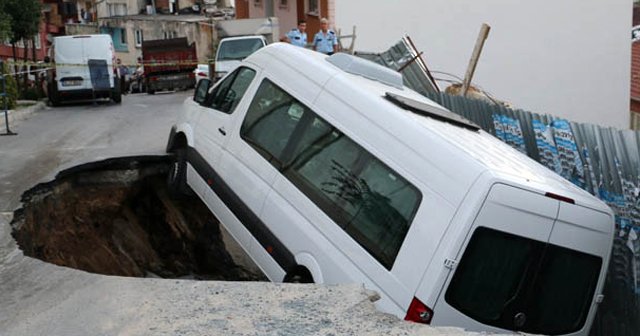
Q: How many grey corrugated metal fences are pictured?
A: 1